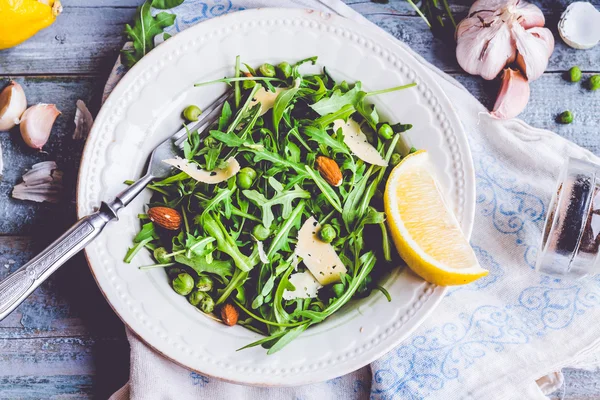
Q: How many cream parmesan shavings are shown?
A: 5